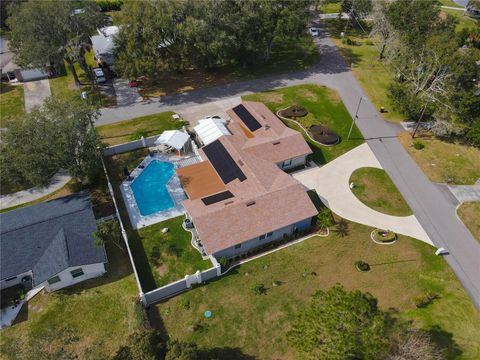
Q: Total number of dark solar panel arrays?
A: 3